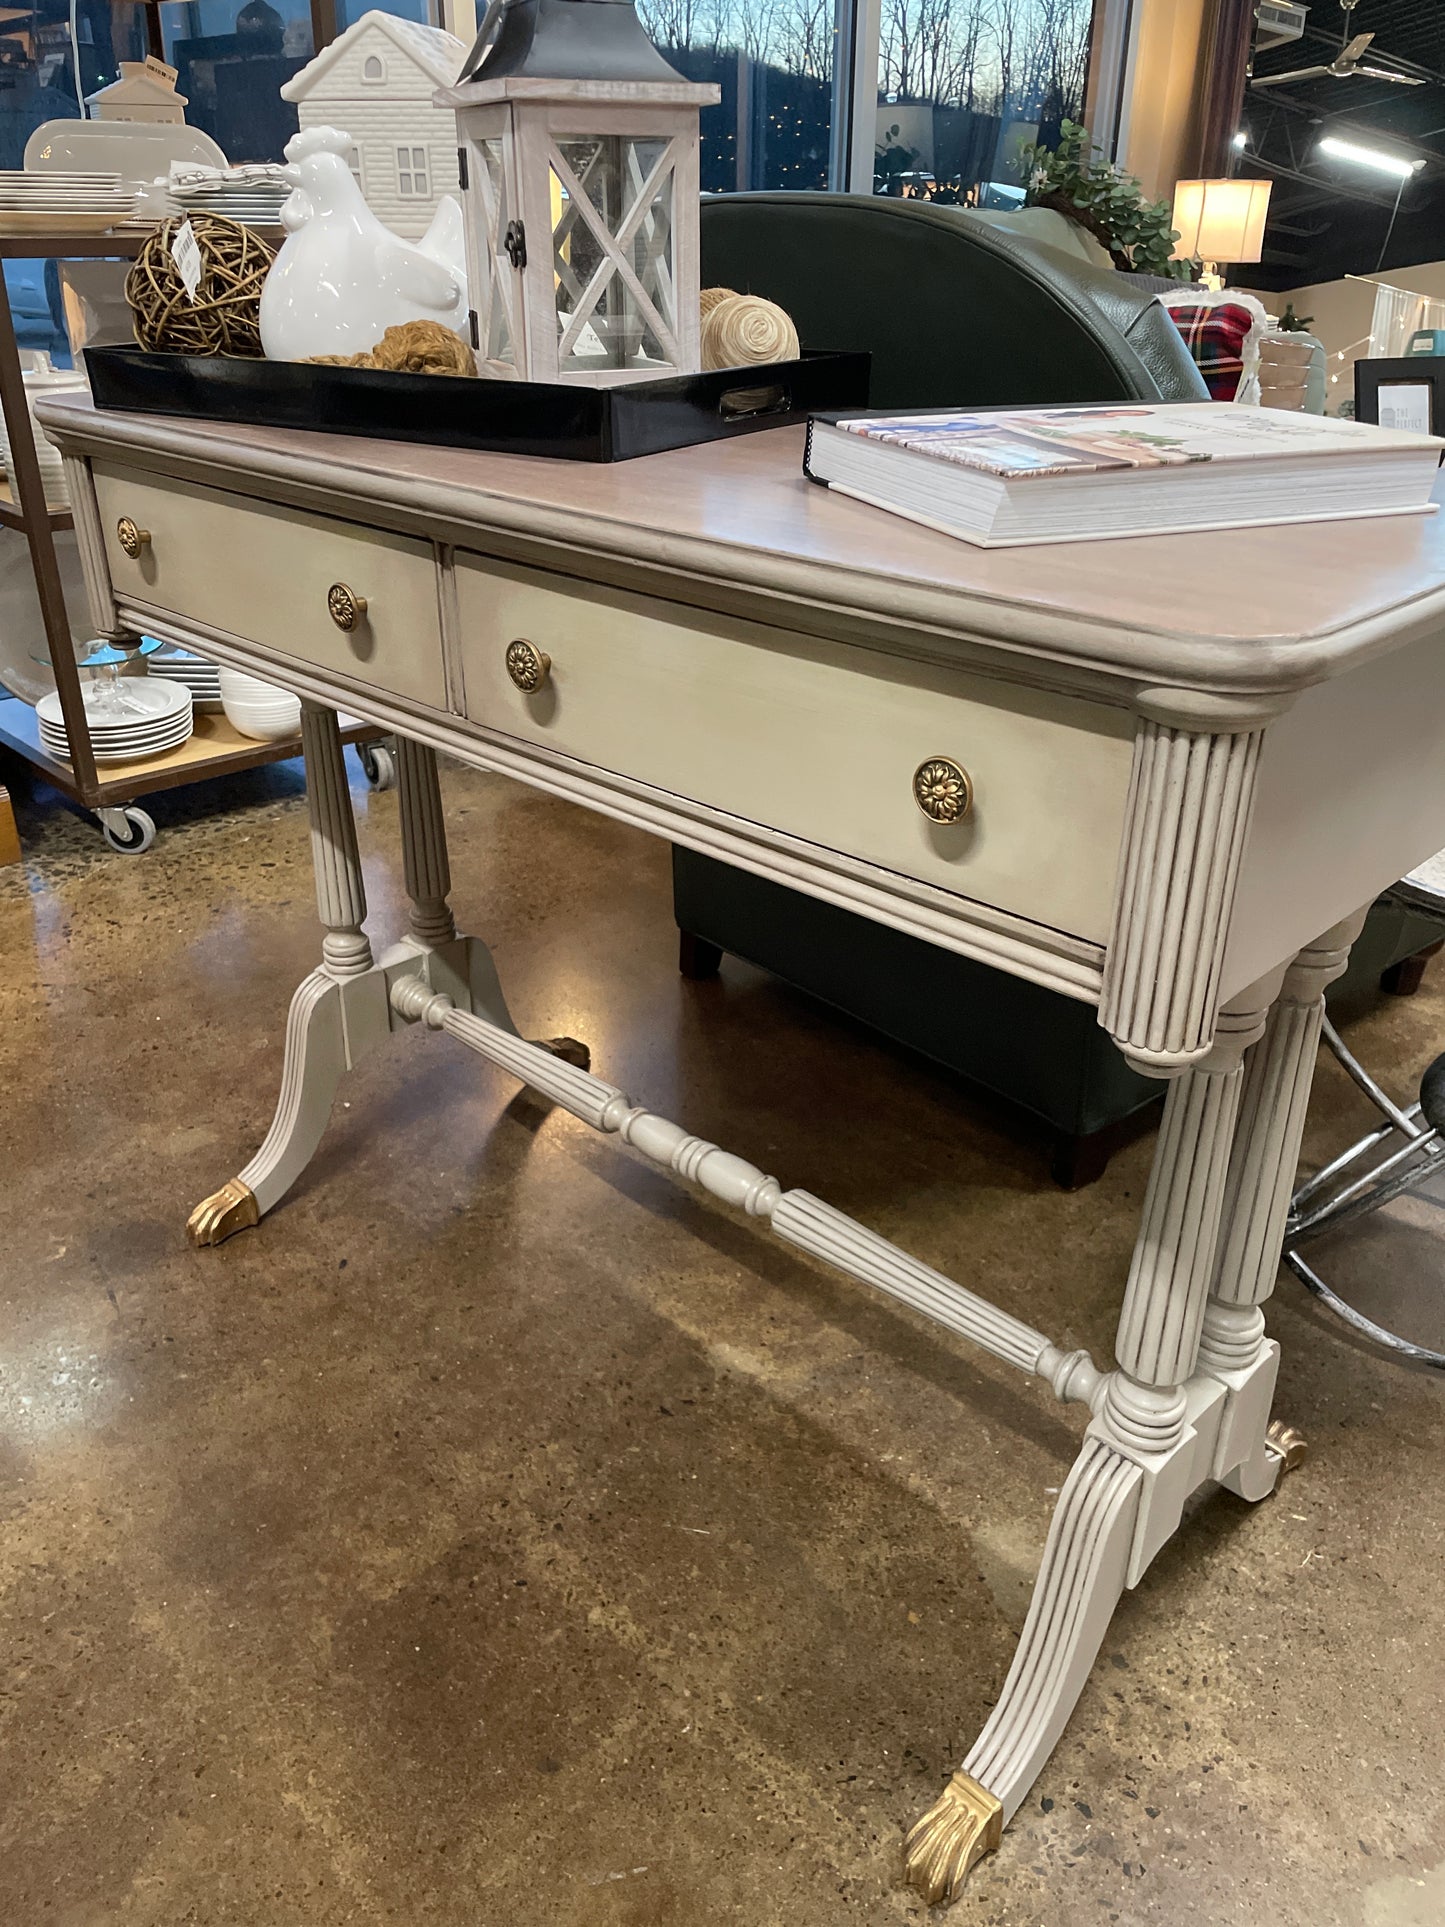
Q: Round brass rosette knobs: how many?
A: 4